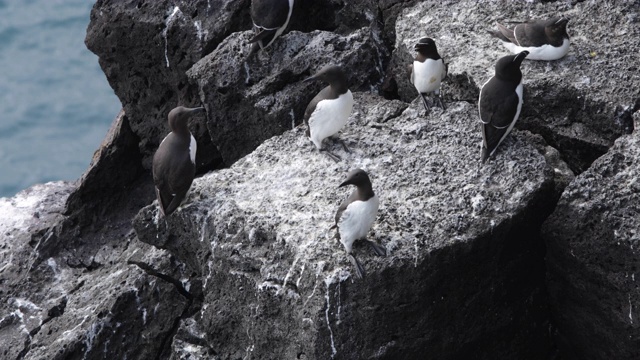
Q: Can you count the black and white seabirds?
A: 7